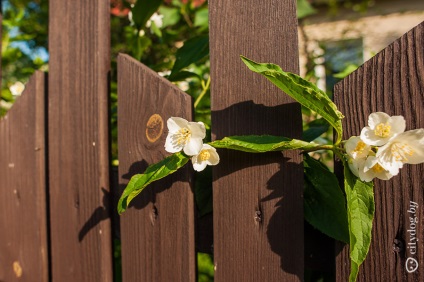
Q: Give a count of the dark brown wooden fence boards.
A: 5